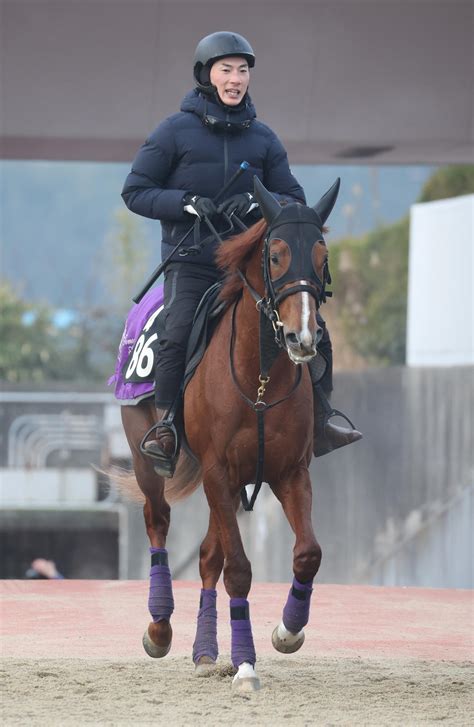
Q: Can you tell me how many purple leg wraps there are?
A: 4